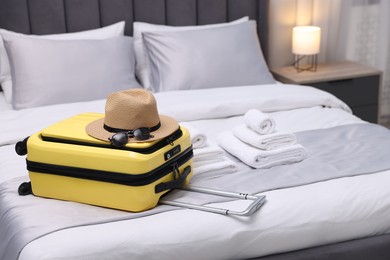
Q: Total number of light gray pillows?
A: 2